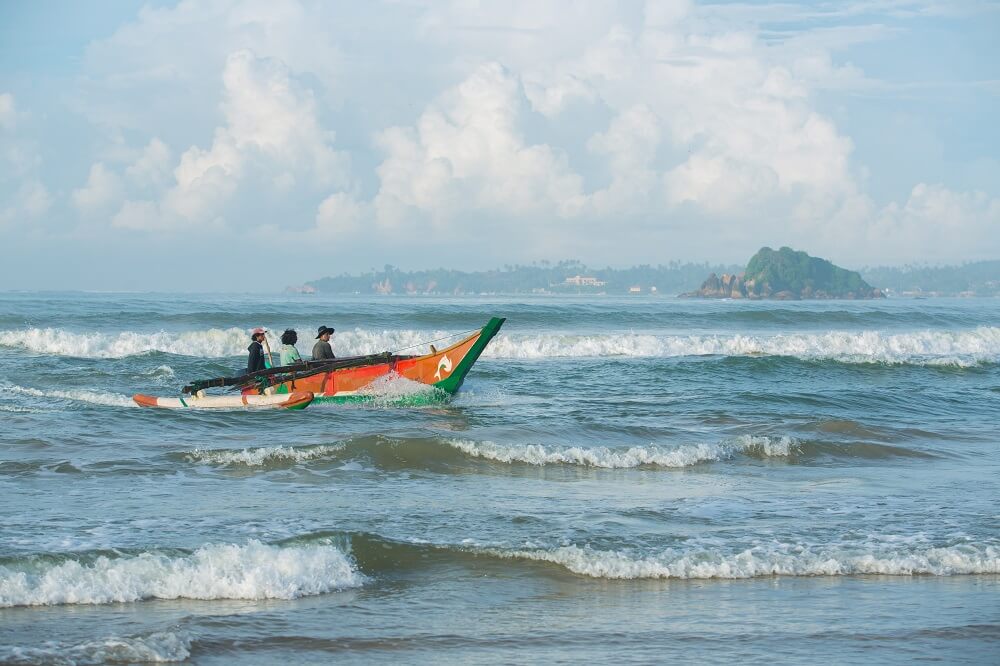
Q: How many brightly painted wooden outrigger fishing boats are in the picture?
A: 1